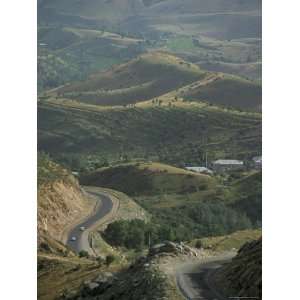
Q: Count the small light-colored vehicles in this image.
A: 2